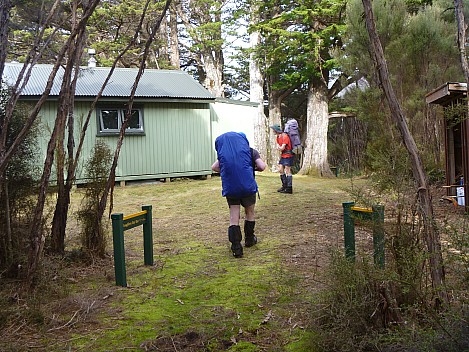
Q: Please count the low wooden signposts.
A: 2